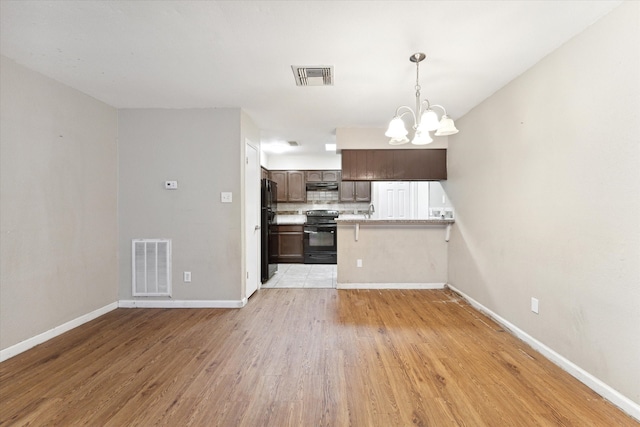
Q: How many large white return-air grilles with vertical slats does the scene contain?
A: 1